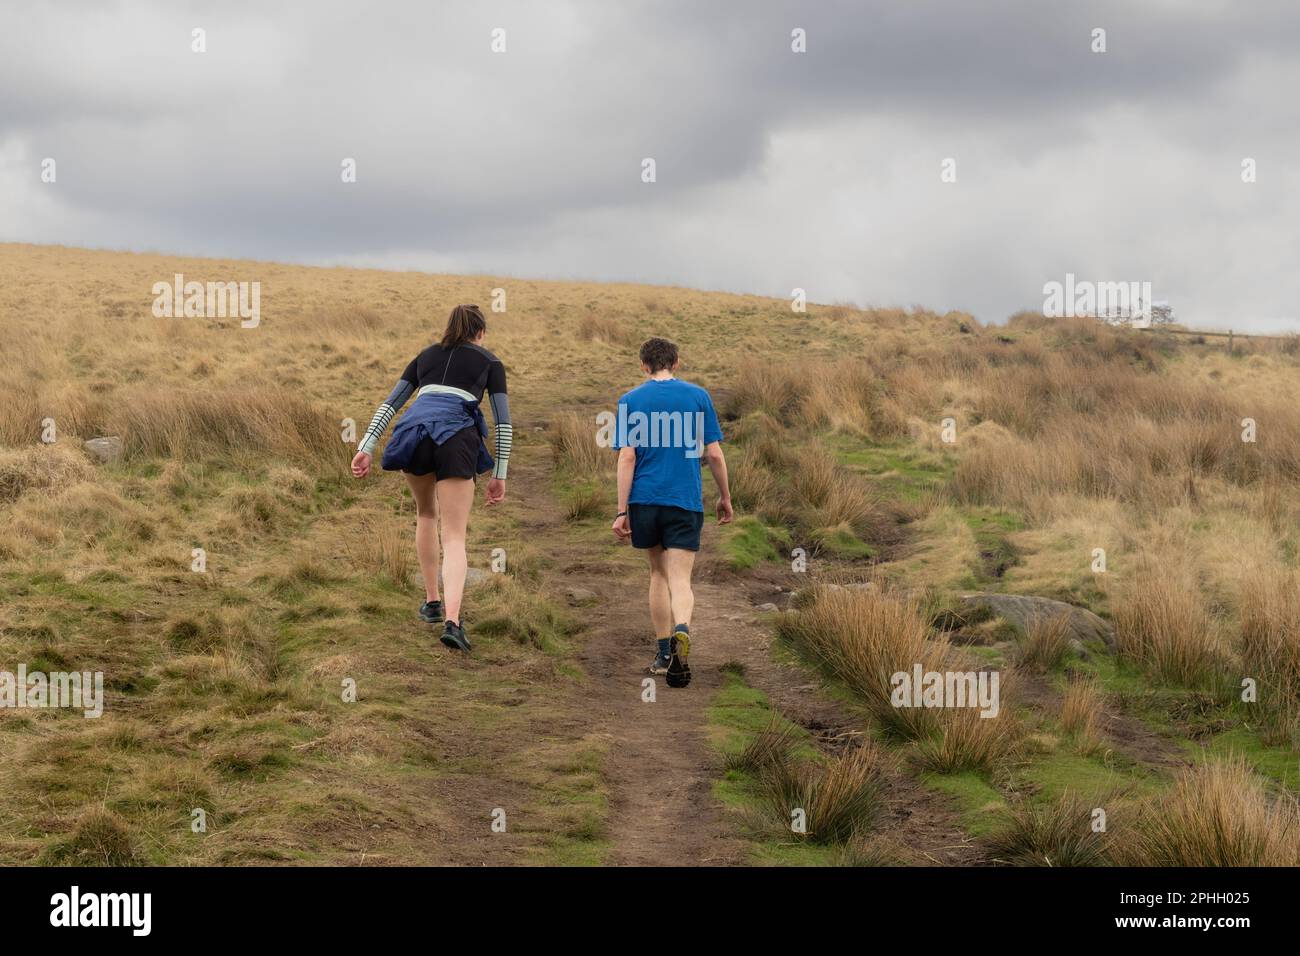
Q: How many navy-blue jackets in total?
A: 1